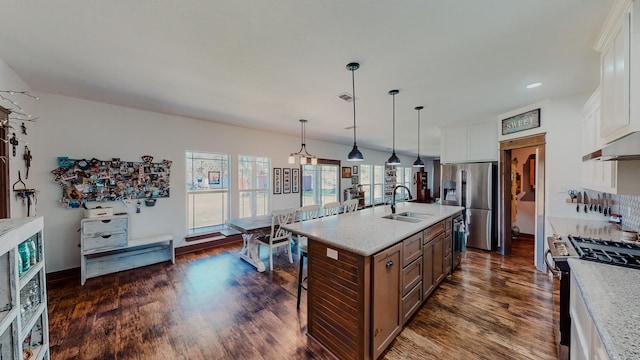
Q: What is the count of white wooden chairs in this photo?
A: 4